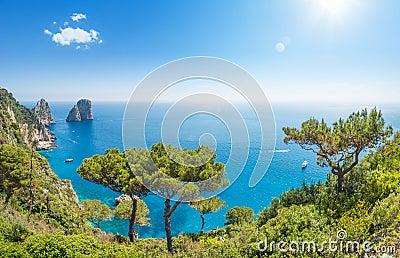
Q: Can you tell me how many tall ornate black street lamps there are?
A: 0